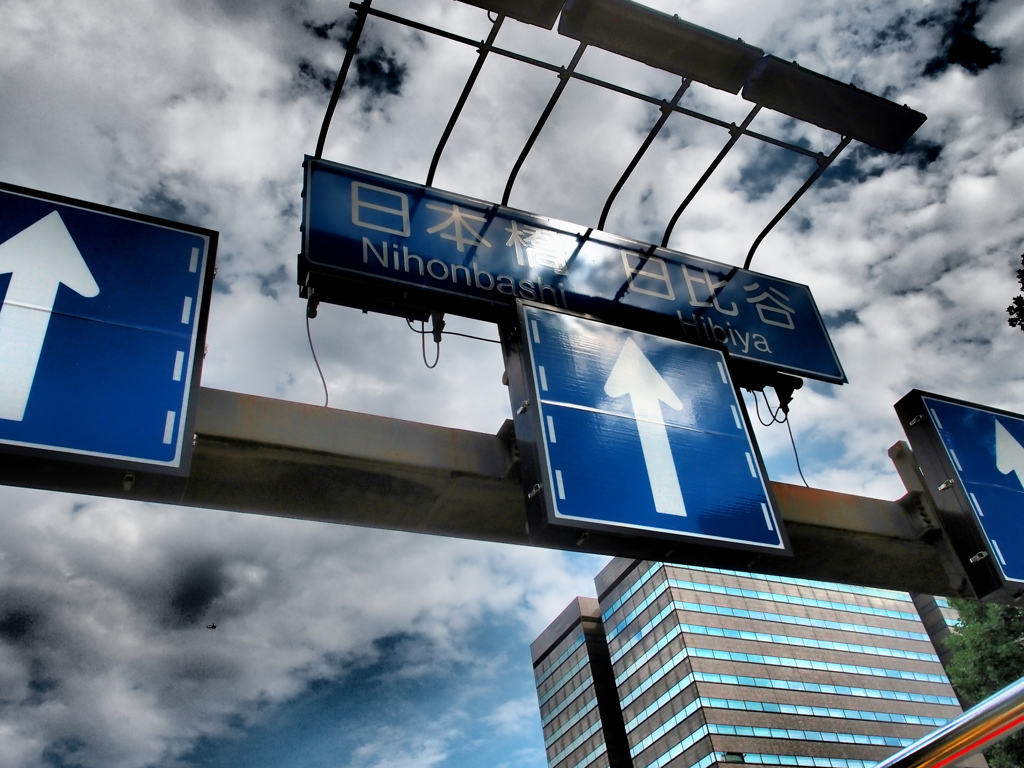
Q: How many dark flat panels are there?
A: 3